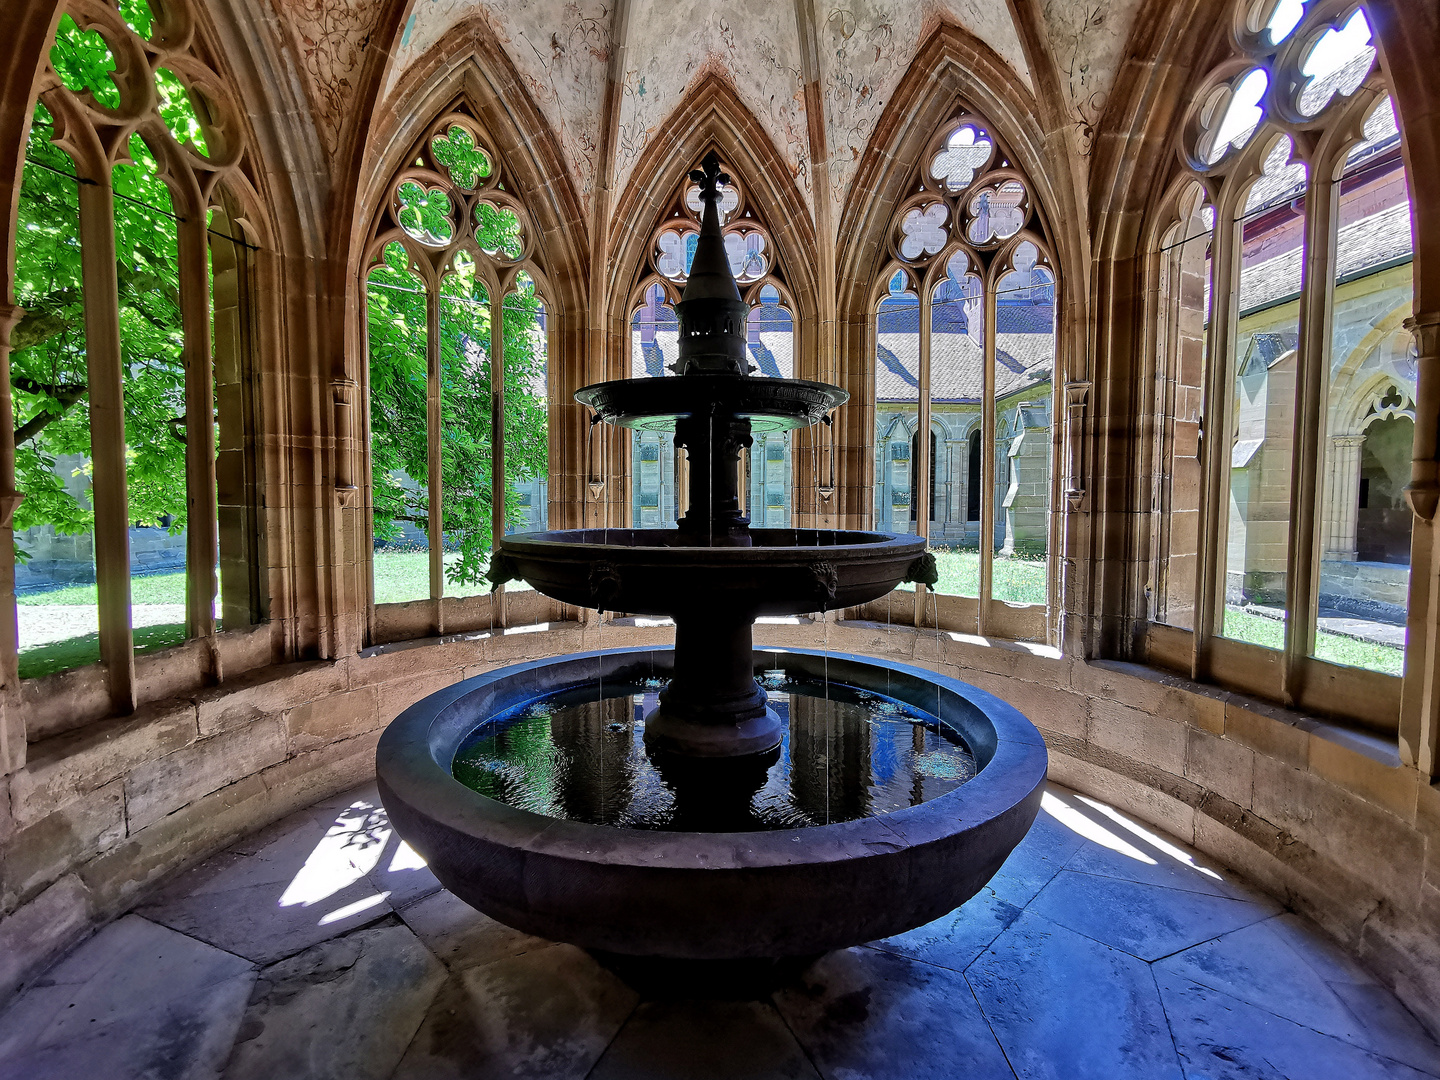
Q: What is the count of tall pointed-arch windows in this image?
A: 5